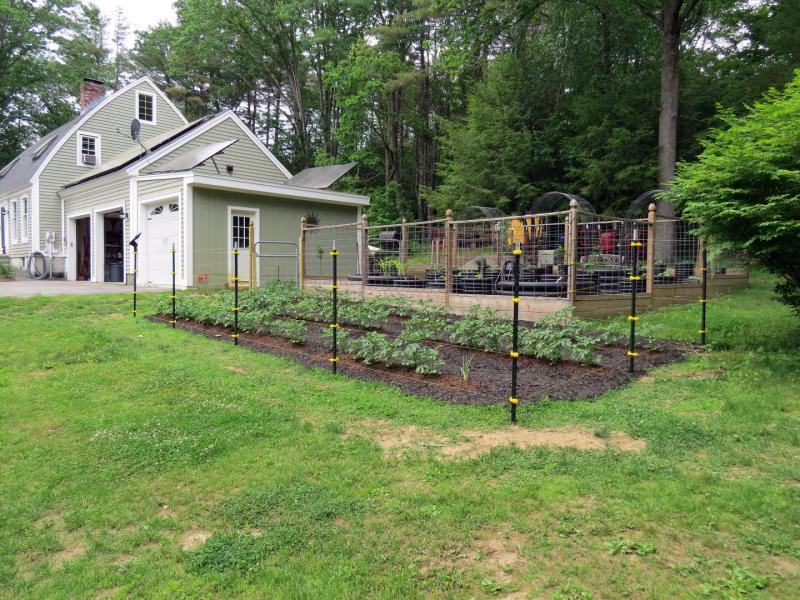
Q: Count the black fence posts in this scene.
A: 7